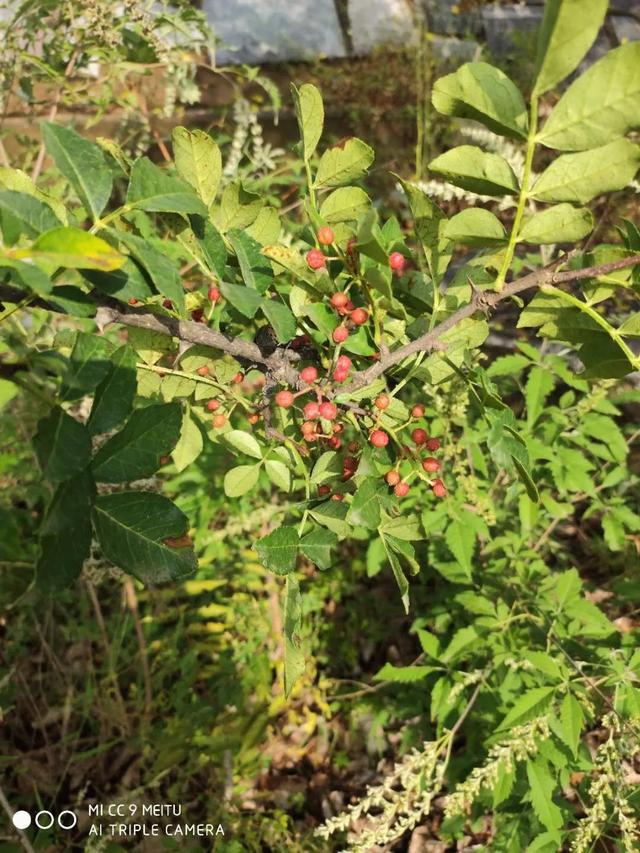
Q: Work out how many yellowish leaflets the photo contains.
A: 1